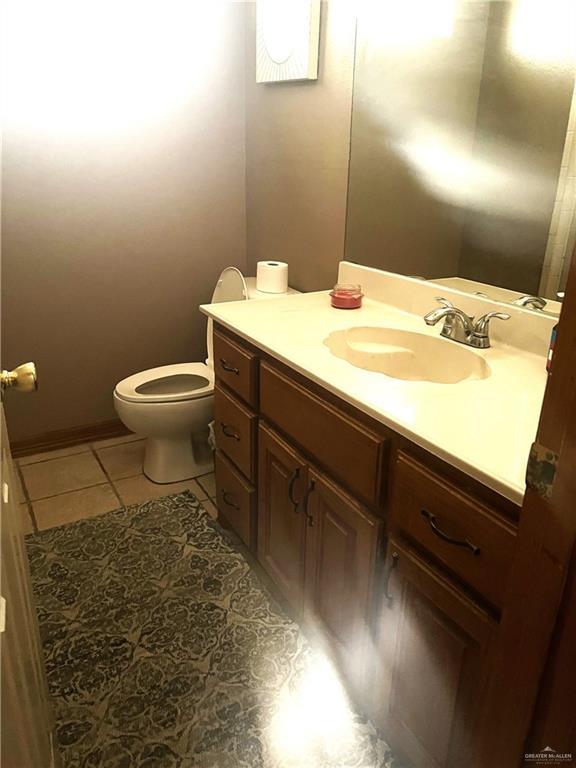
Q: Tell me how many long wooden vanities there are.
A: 1